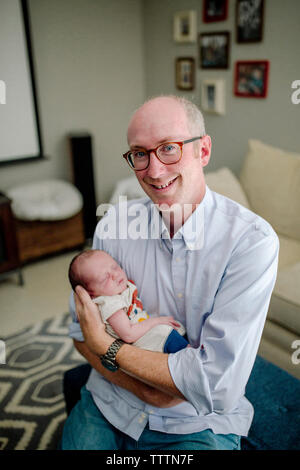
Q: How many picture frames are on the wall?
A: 7